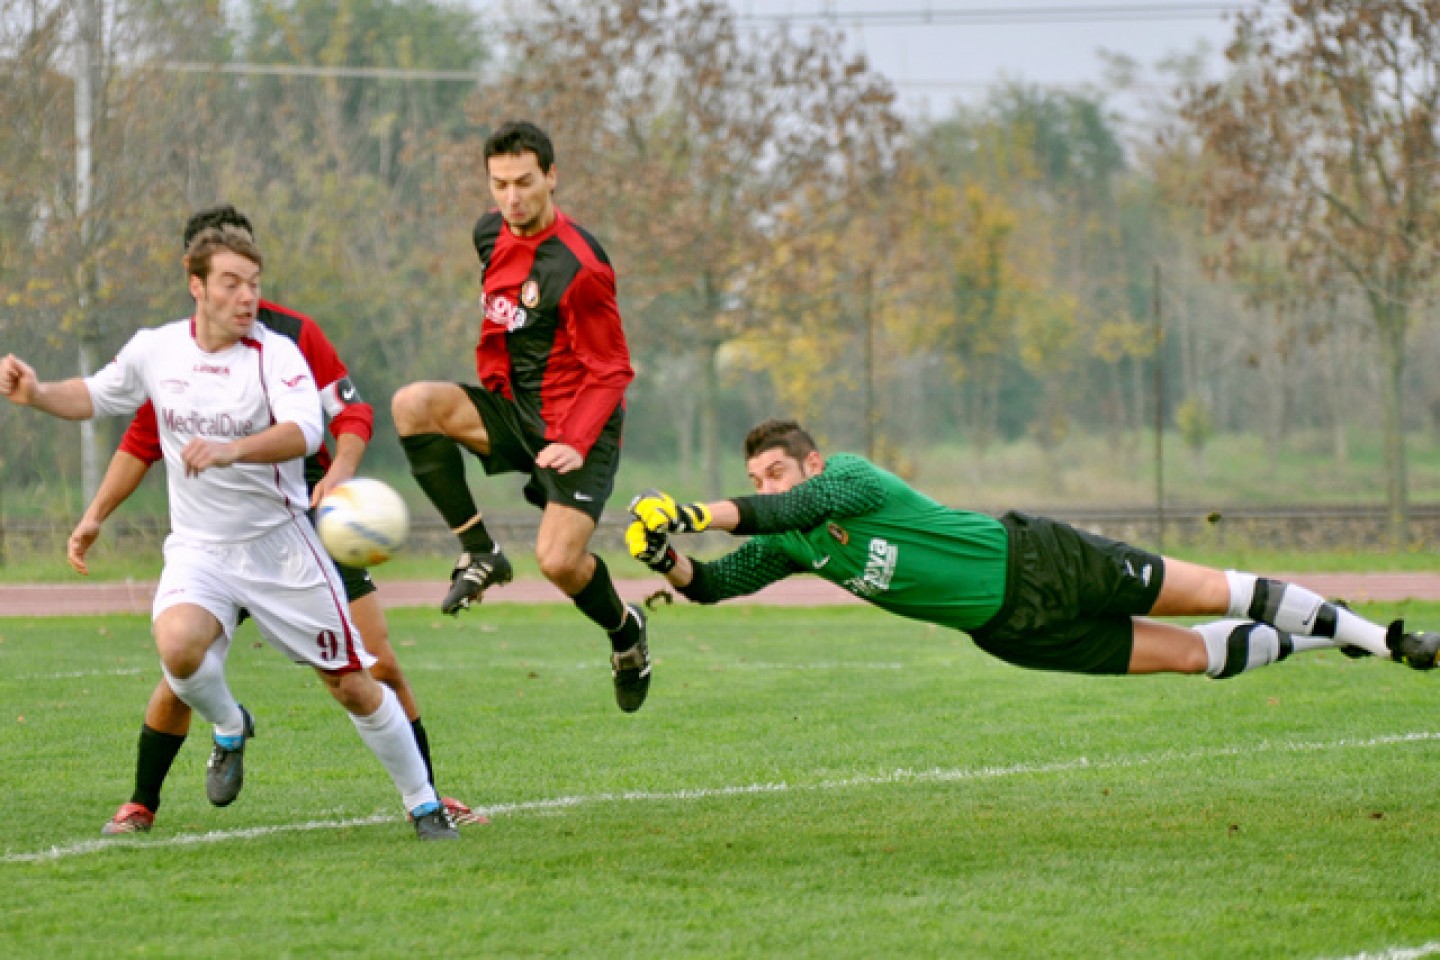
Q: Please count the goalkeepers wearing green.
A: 1